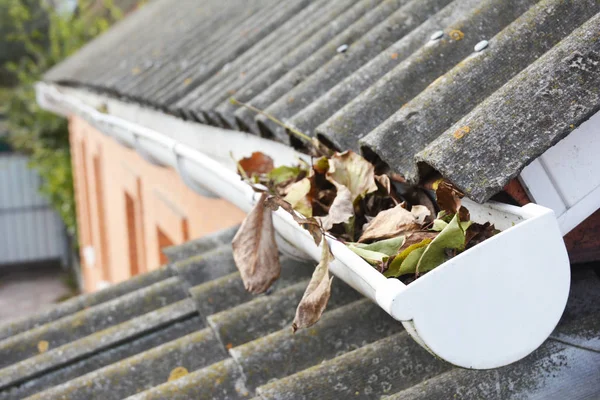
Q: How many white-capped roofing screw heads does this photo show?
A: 3